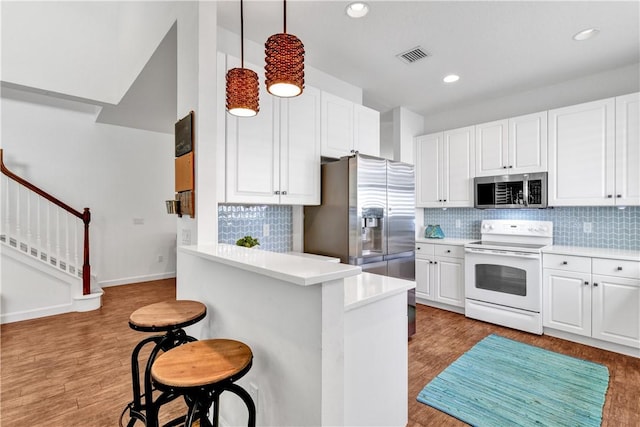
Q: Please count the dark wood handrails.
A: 1